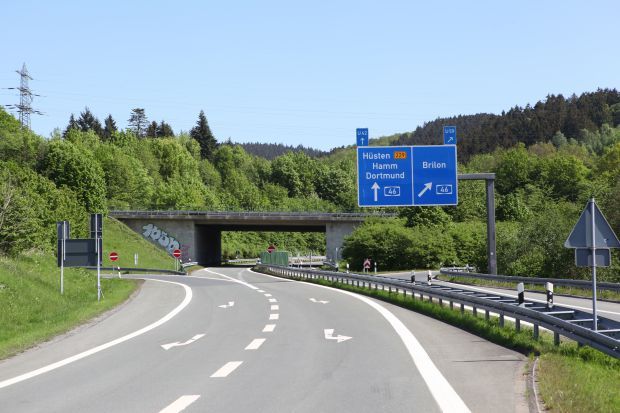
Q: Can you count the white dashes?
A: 9